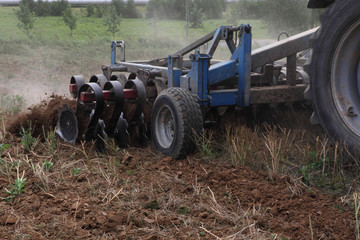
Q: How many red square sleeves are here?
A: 4